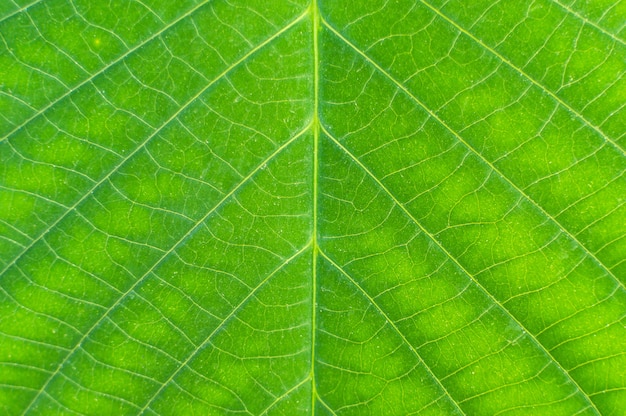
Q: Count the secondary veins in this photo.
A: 12